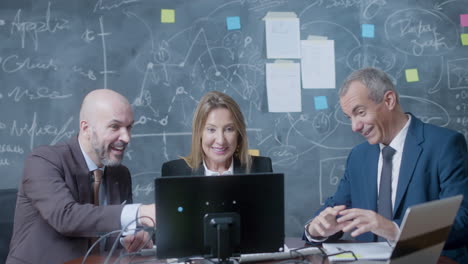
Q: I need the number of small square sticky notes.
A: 8